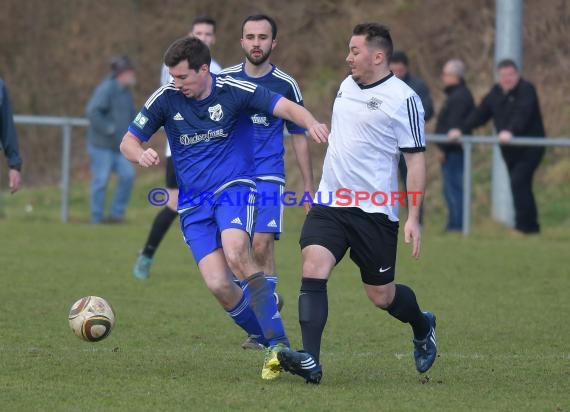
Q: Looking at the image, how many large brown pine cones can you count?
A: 0